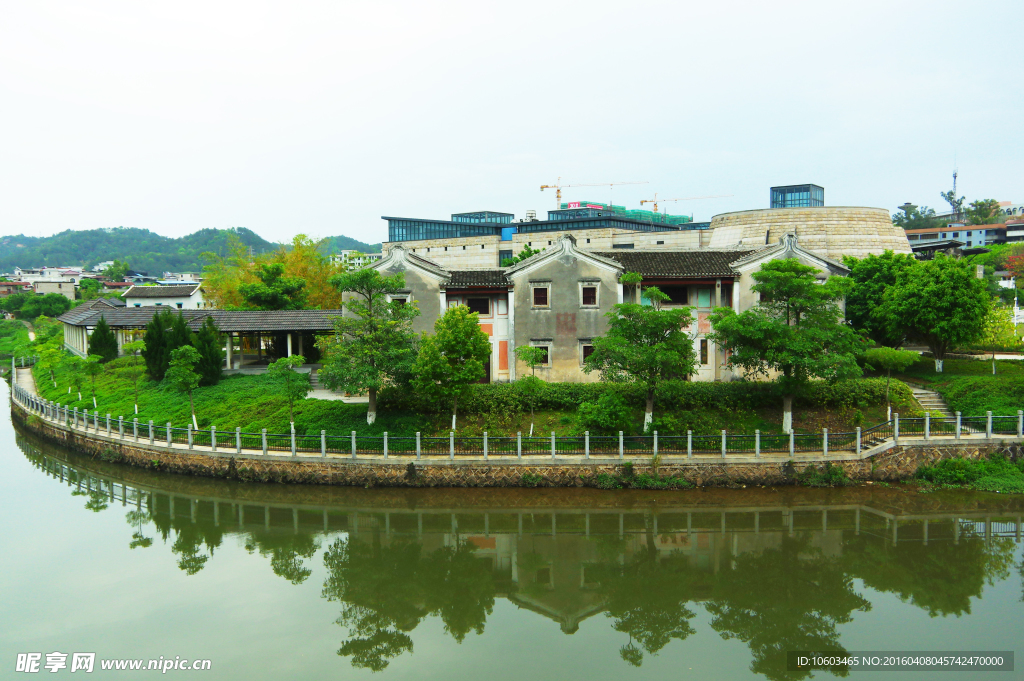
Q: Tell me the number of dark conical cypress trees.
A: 4